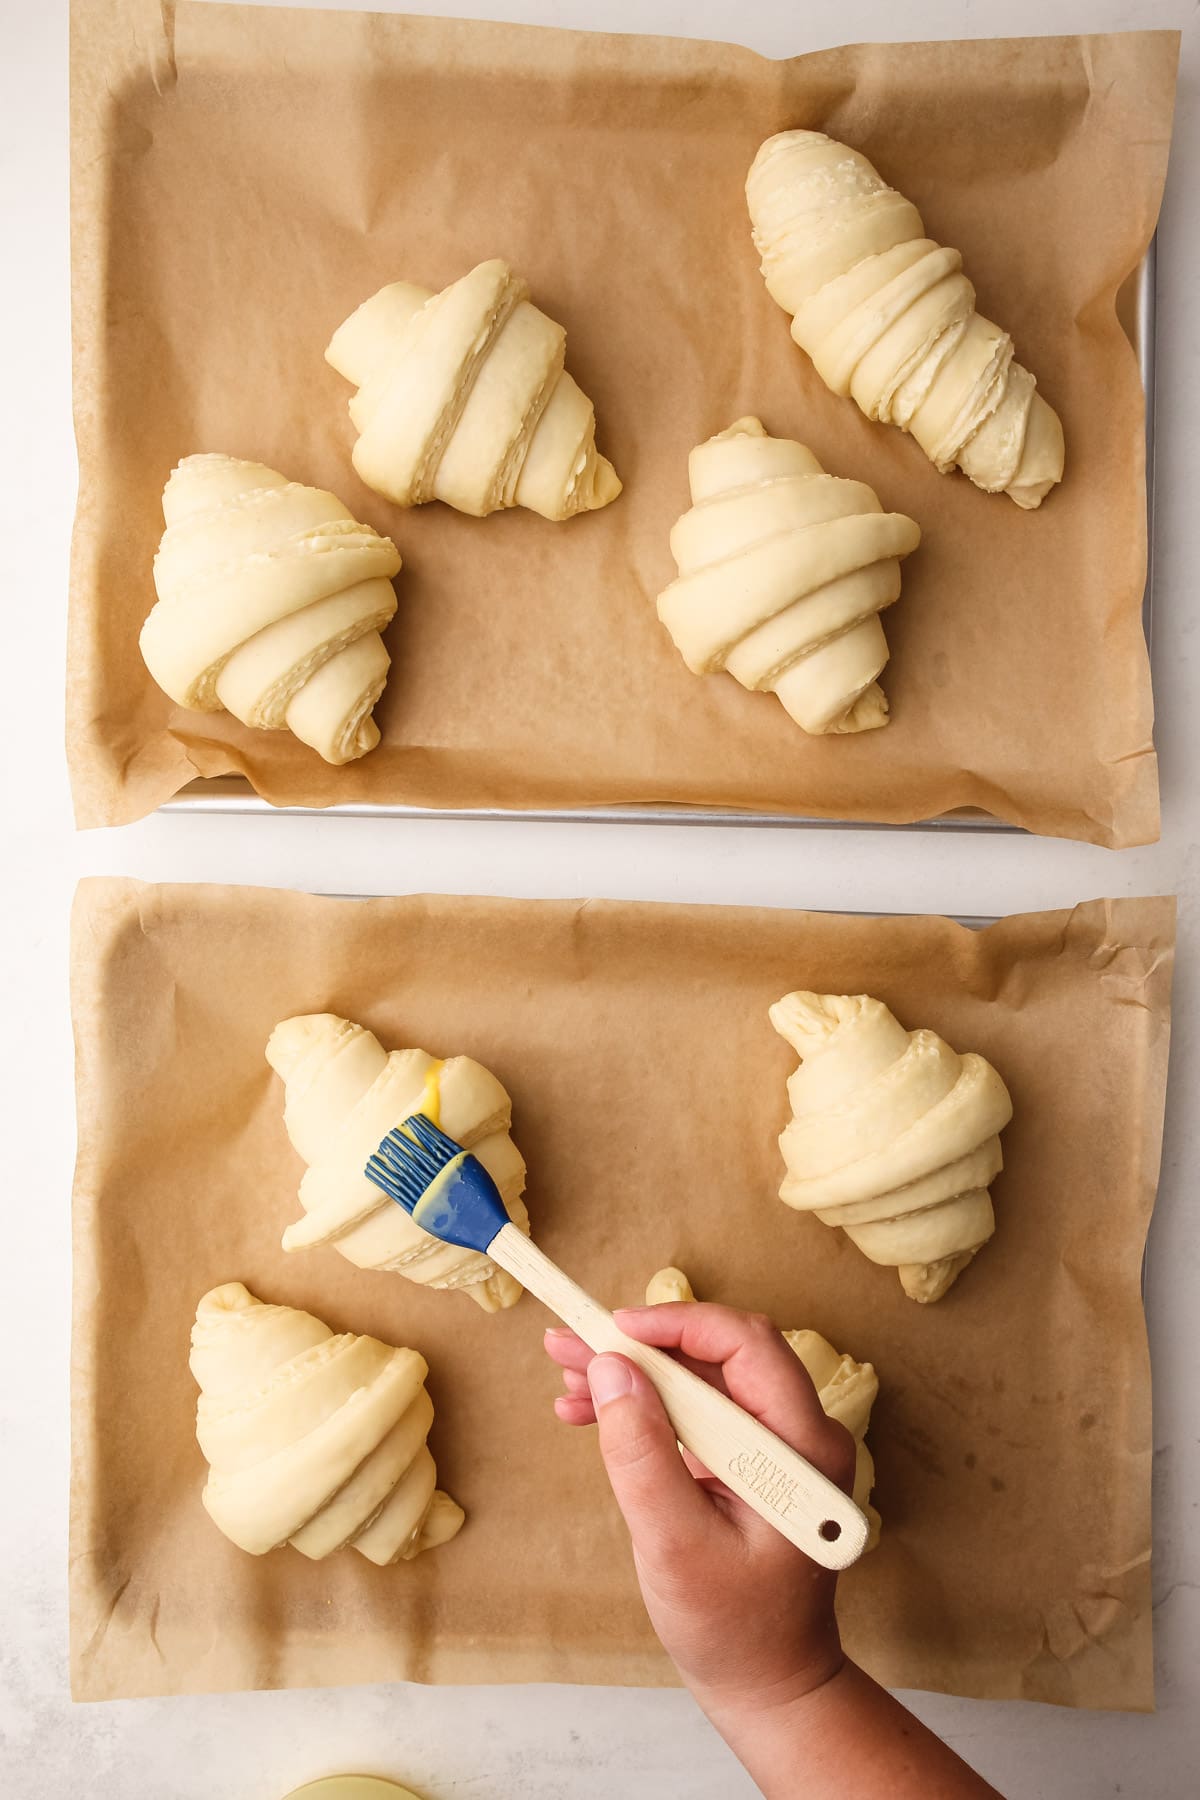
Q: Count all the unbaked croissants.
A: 8